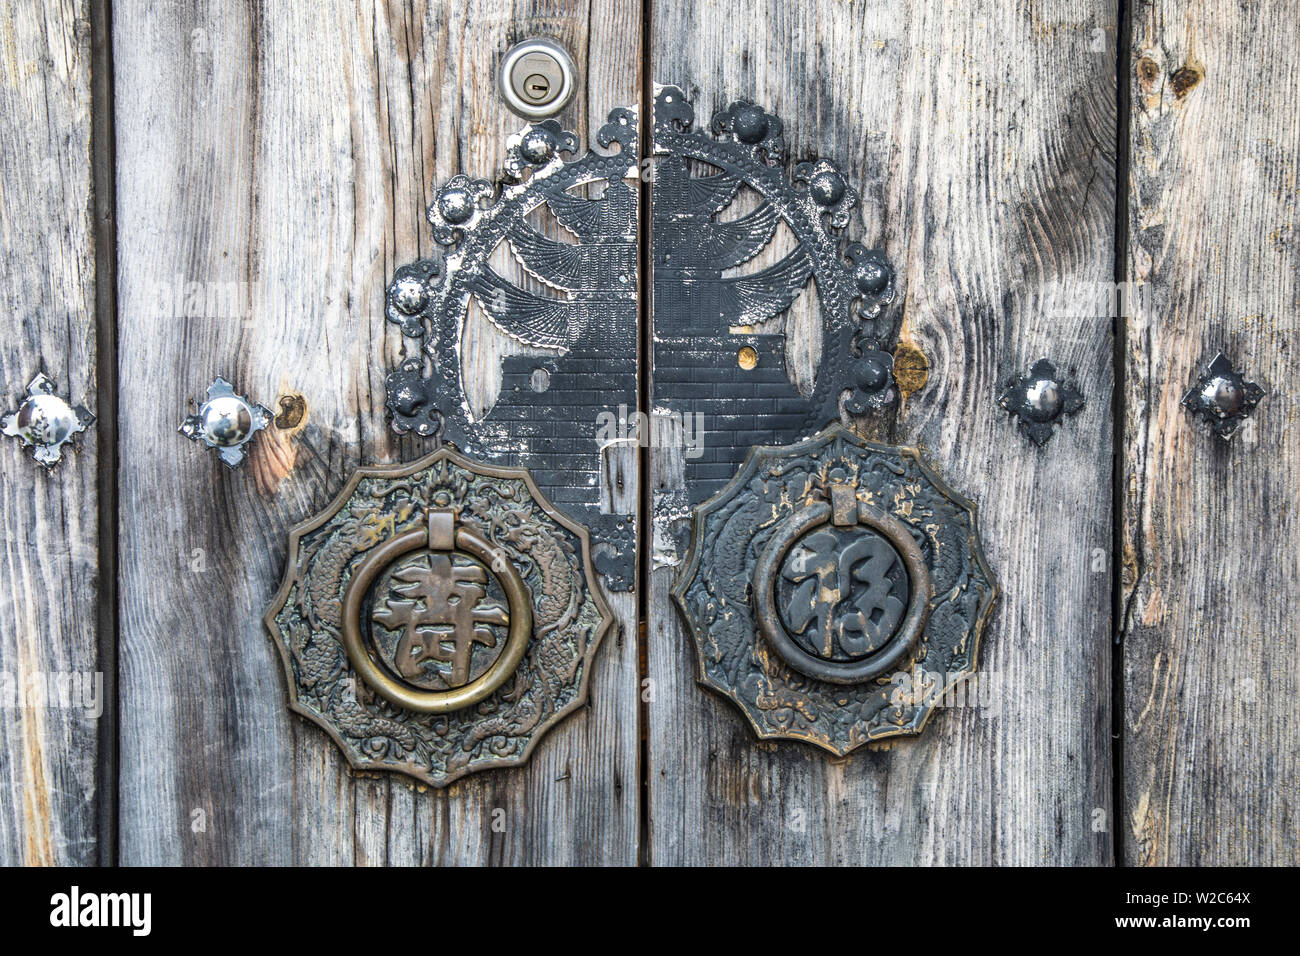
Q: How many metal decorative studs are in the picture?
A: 12